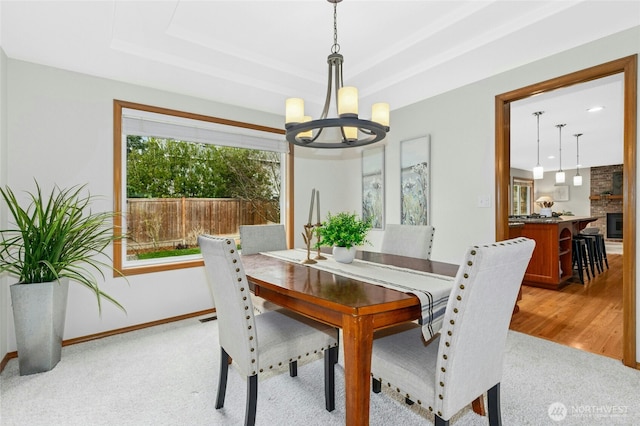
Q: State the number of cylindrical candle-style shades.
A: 5